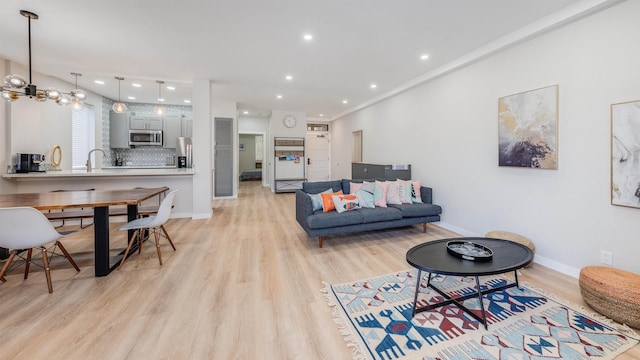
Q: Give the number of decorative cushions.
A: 9